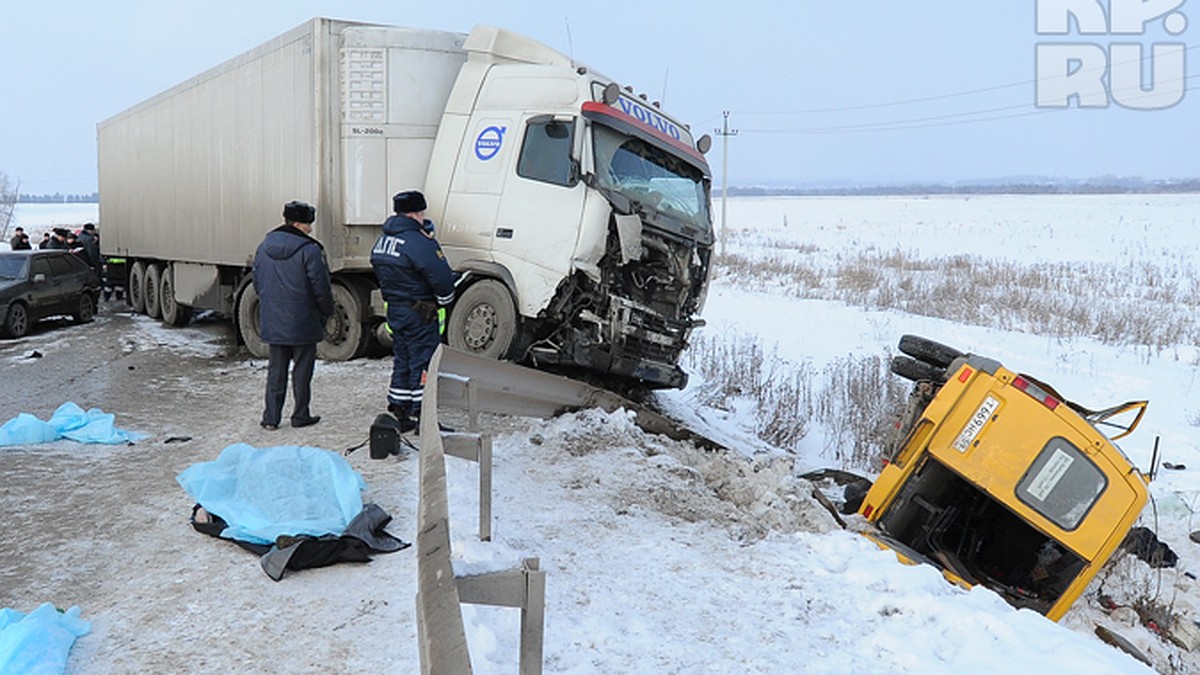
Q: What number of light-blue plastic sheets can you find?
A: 3